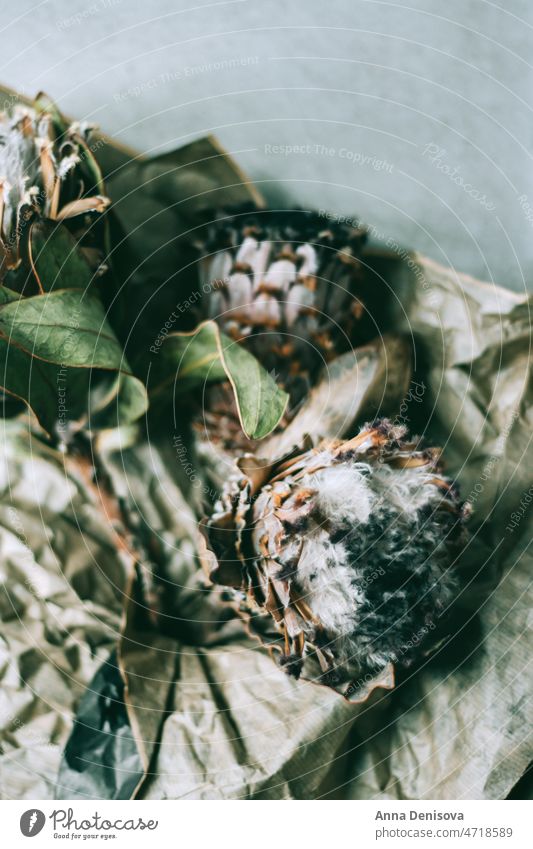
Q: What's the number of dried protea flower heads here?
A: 3